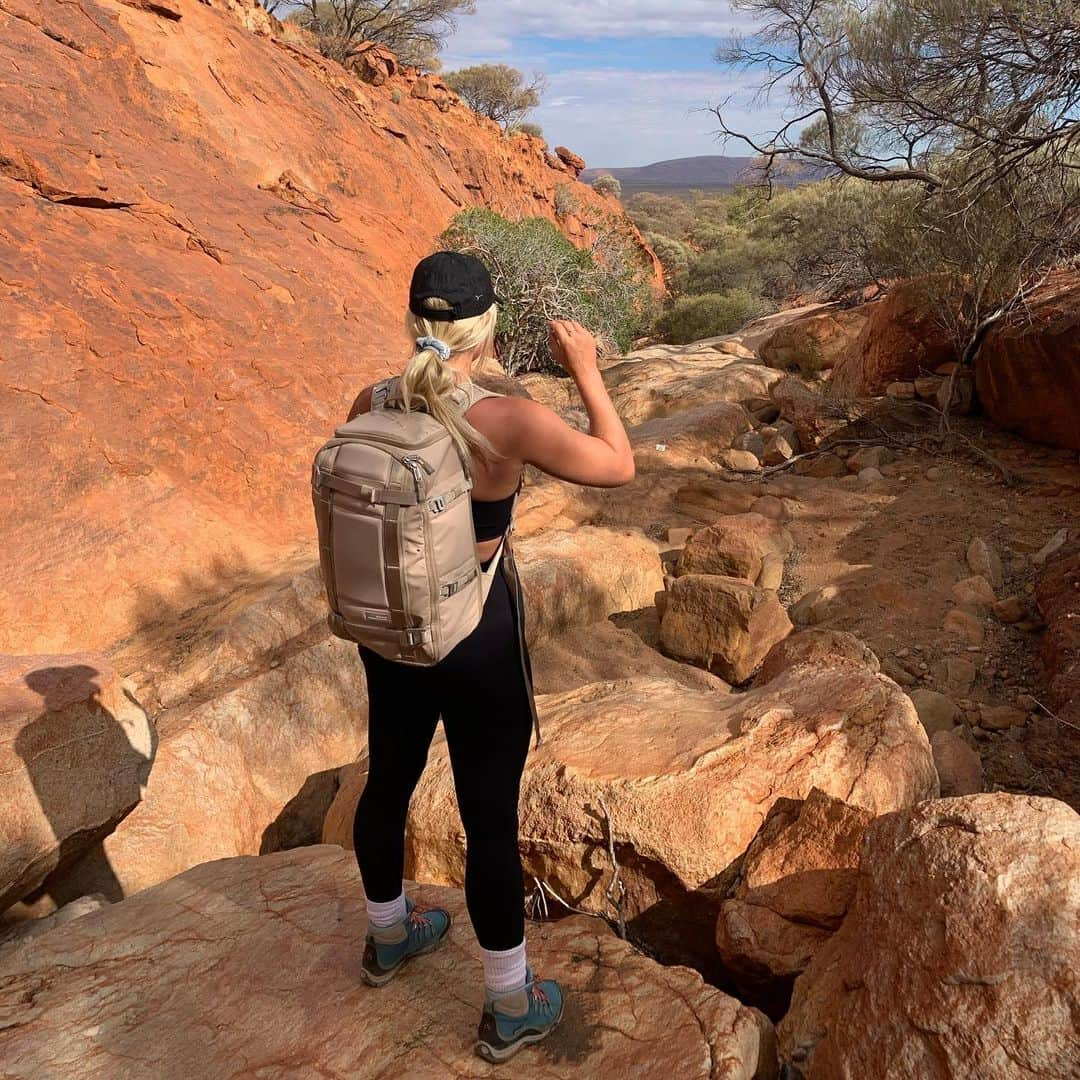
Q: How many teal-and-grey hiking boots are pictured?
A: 2